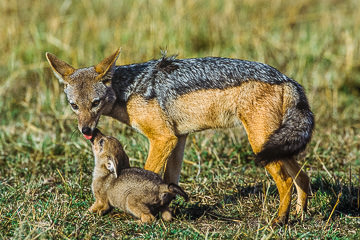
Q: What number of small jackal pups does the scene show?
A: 1